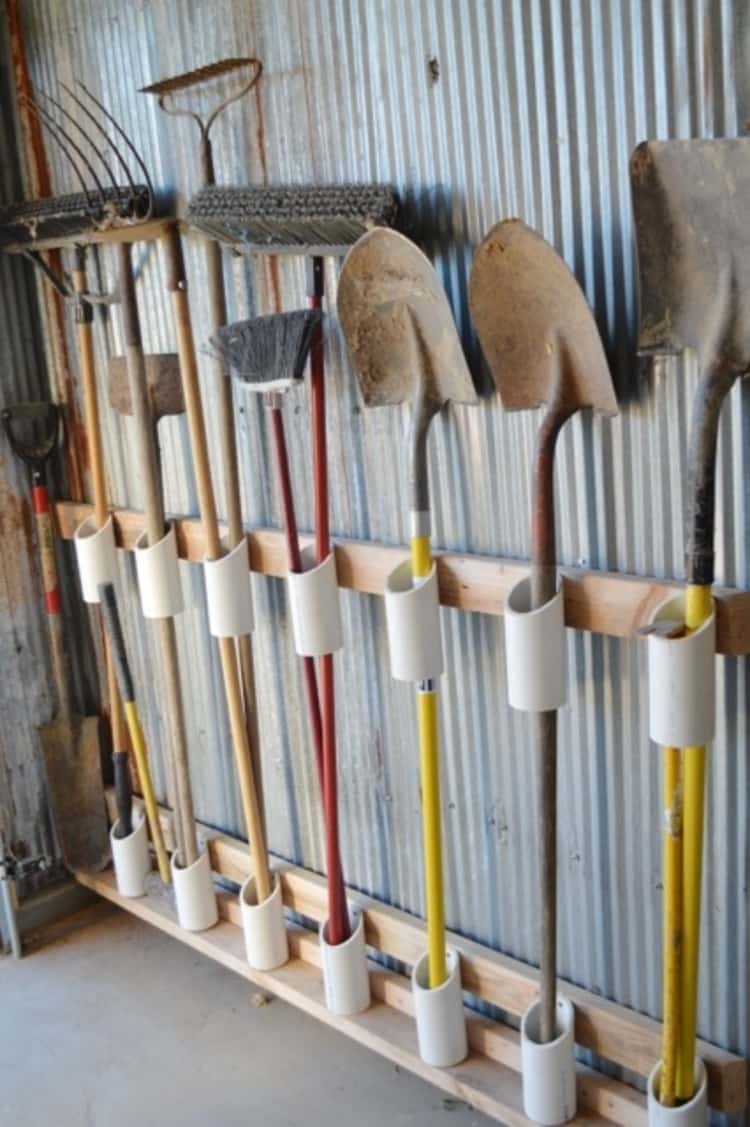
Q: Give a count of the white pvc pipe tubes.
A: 14